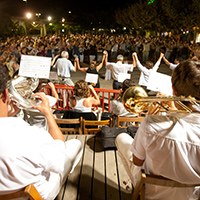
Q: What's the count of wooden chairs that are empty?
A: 3